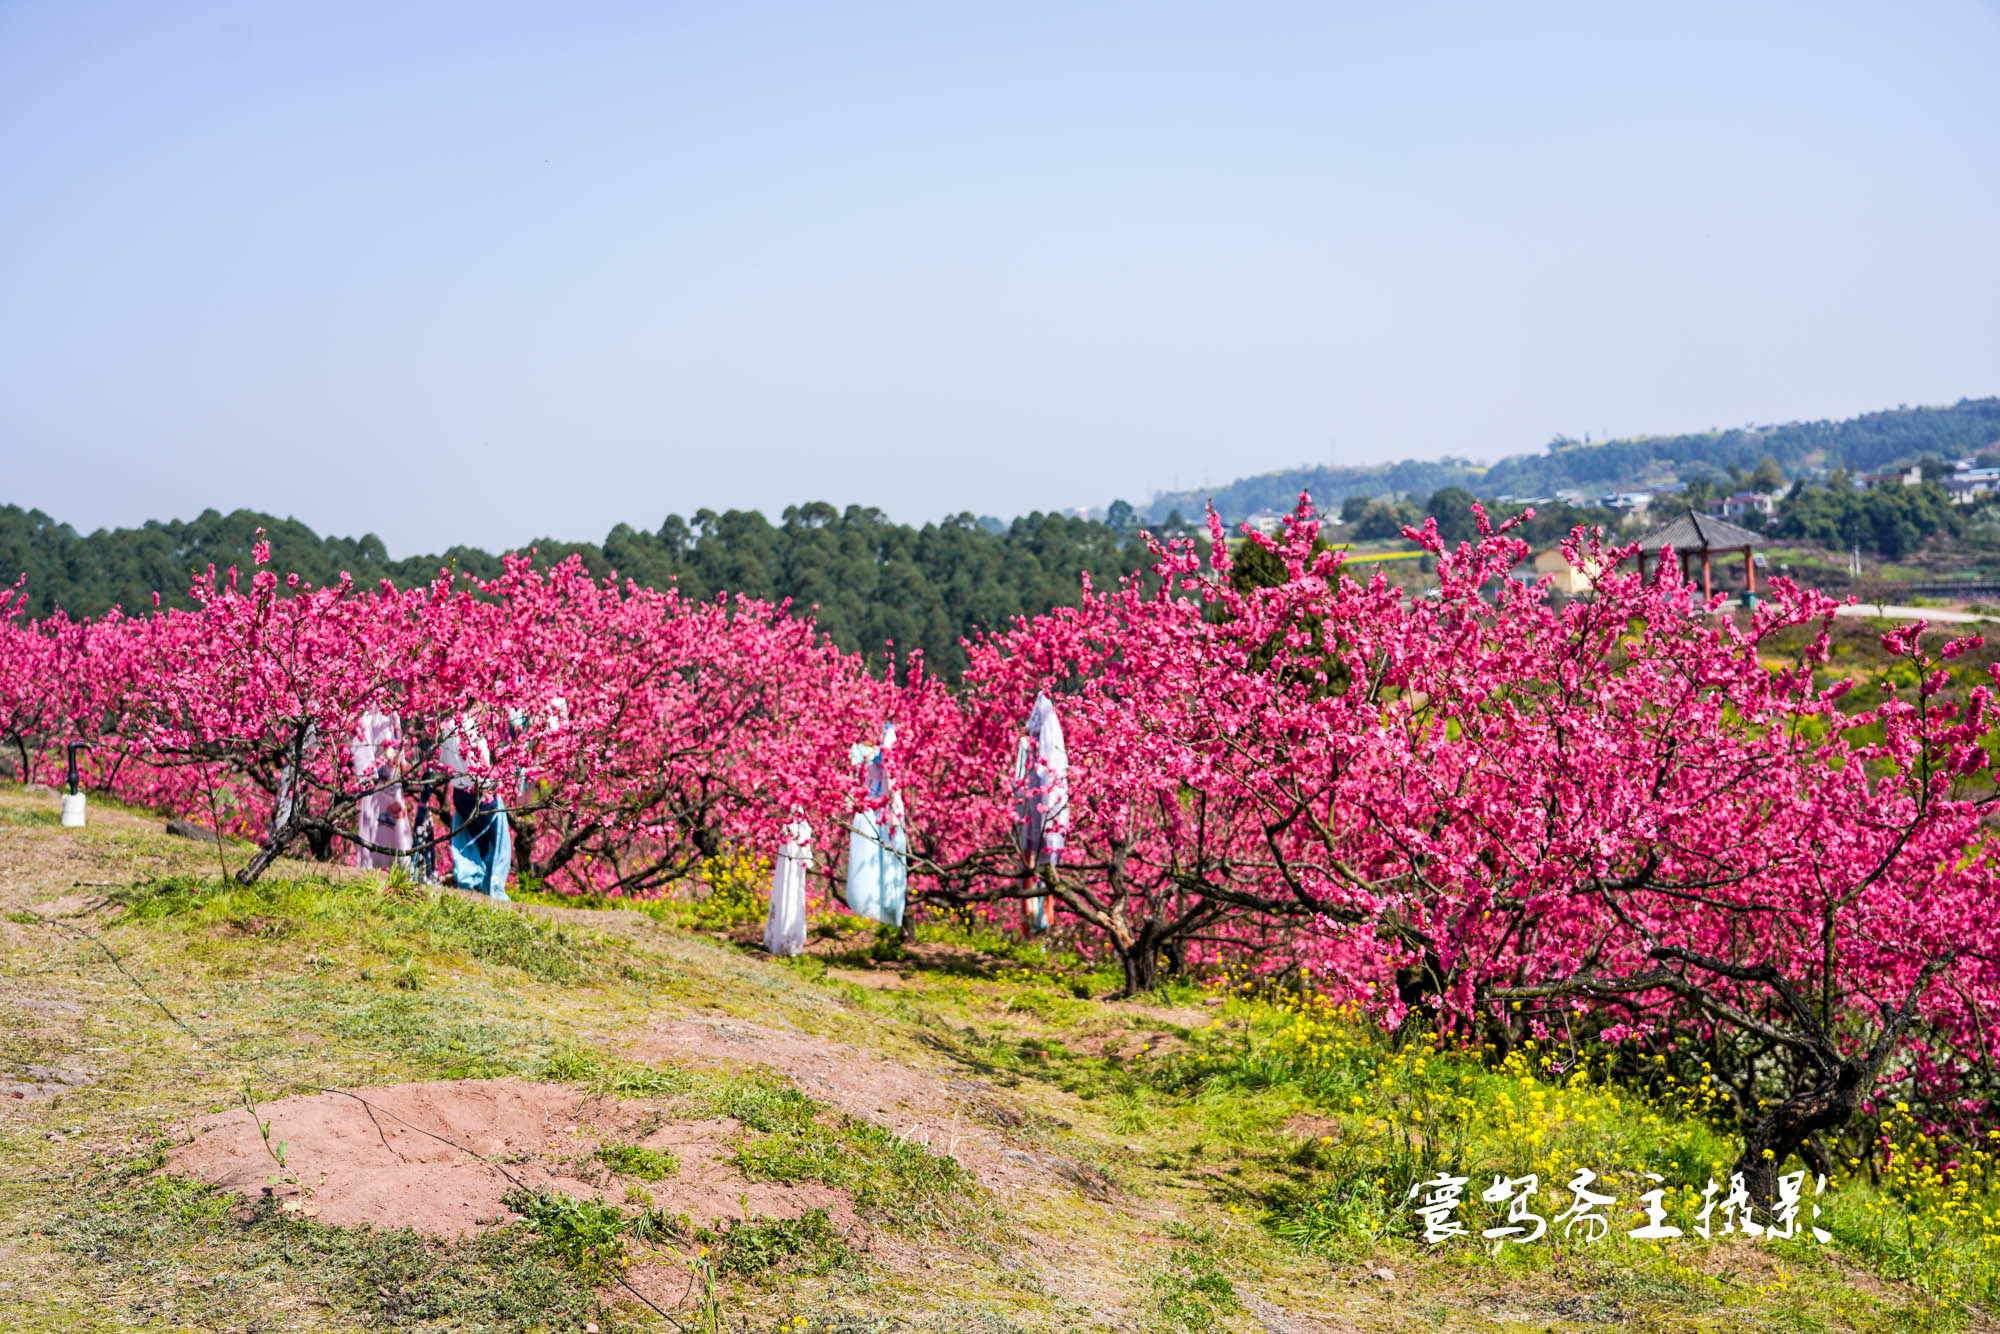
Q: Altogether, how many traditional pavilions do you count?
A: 1